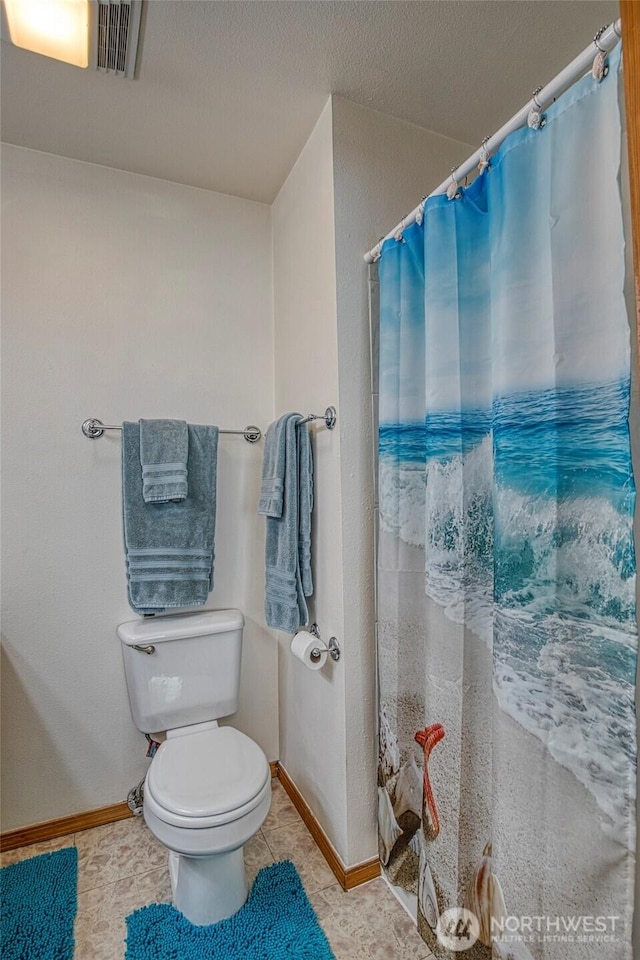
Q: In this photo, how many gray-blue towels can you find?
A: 4